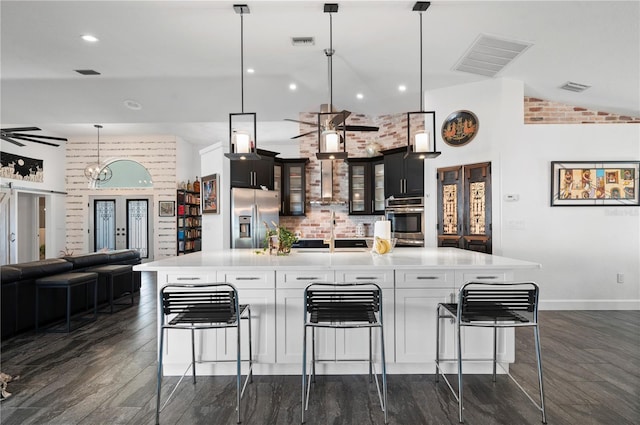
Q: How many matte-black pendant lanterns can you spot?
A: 3